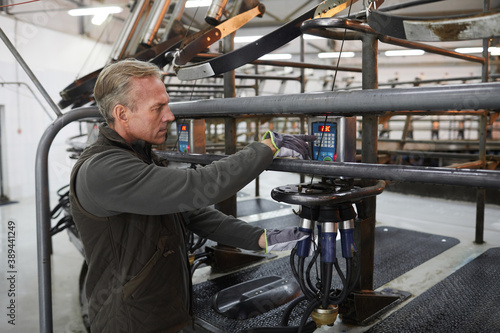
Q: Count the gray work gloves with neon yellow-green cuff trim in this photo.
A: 2